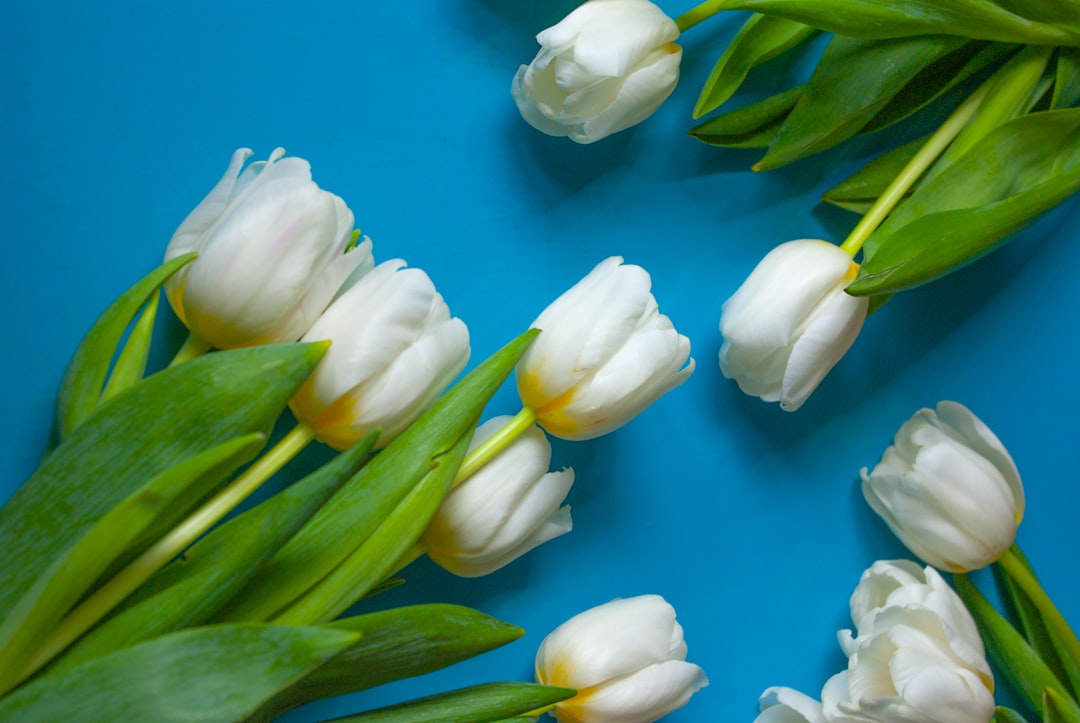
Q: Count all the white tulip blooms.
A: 11